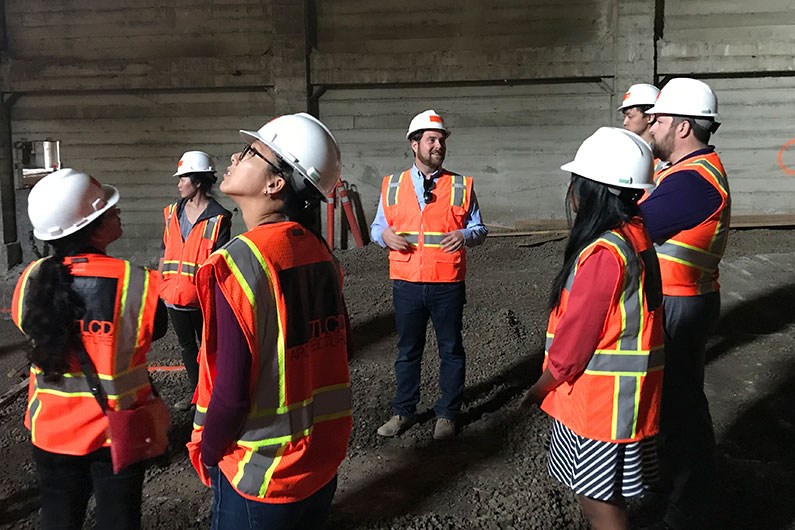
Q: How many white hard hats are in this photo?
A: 7